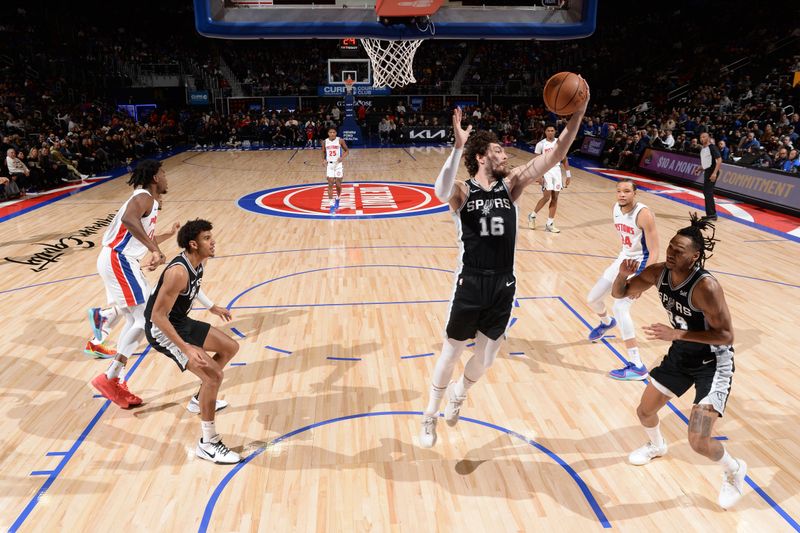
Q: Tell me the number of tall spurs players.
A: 3